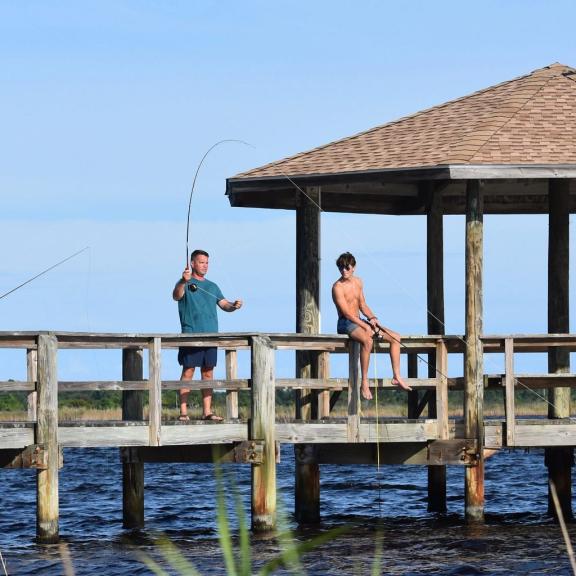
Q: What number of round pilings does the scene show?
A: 7